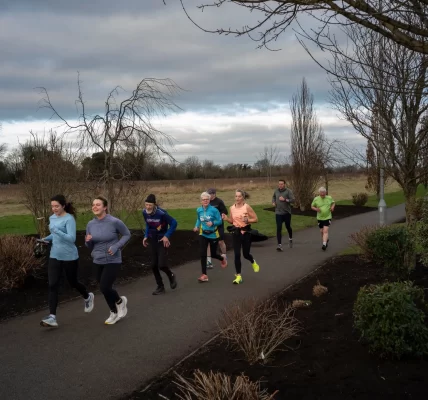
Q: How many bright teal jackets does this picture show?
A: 1